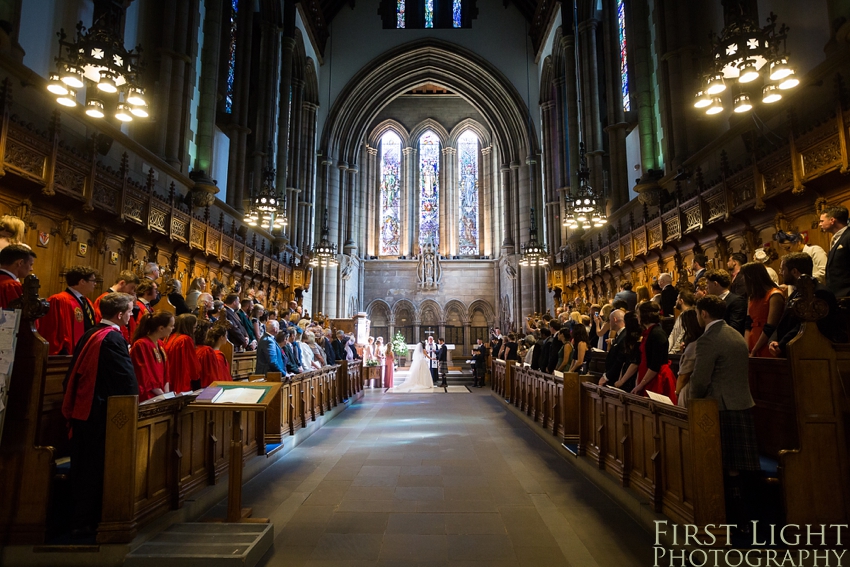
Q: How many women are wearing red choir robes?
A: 4